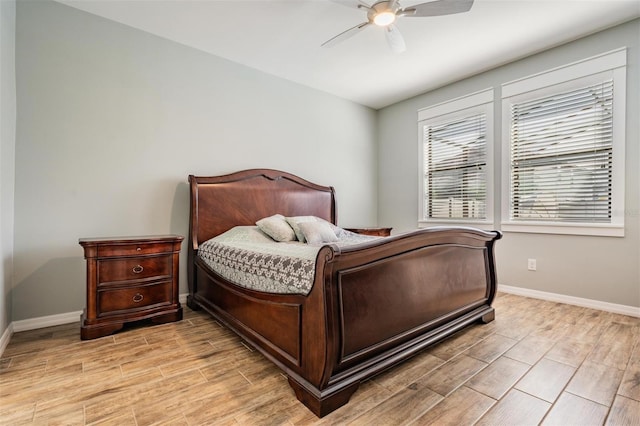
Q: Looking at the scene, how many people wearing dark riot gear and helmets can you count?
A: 0